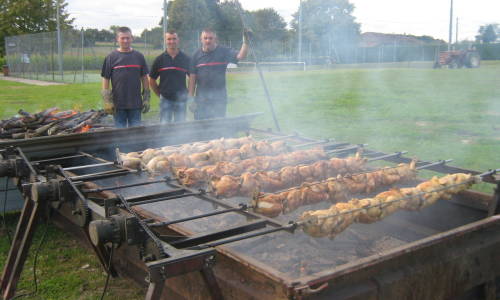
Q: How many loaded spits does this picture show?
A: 6